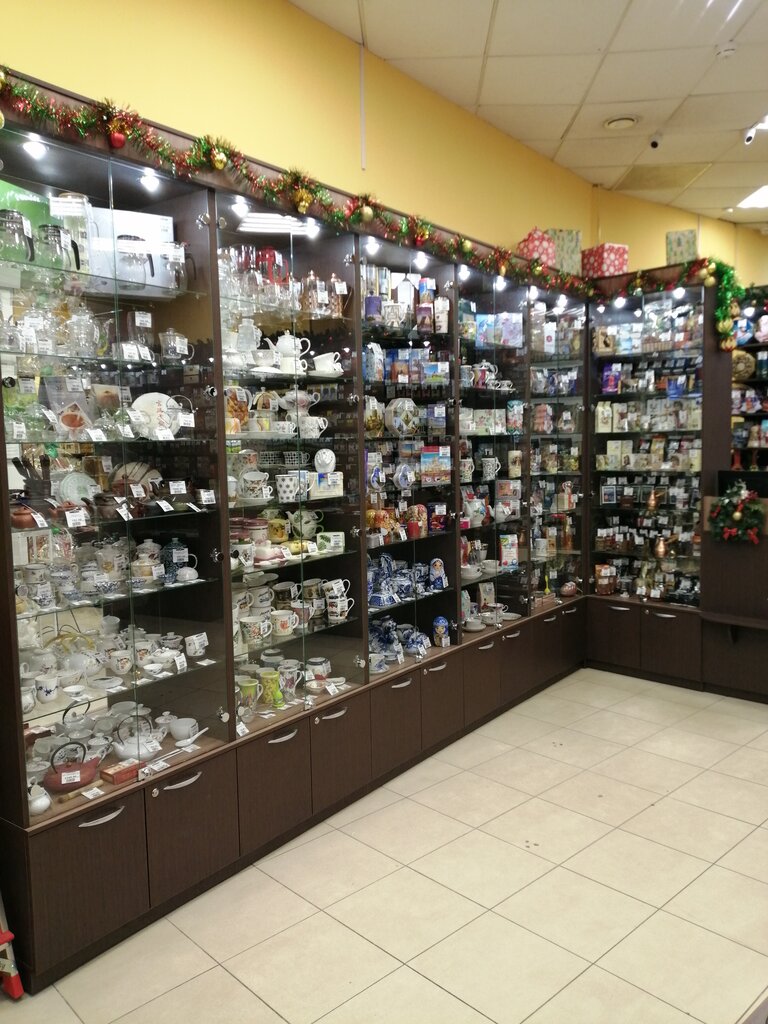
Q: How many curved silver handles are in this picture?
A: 12